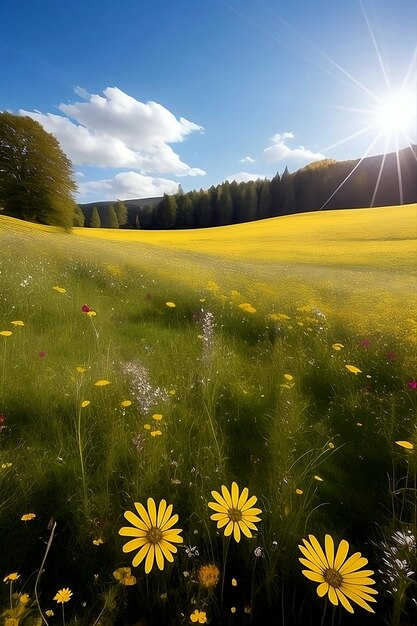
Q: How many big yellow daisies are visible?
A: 3